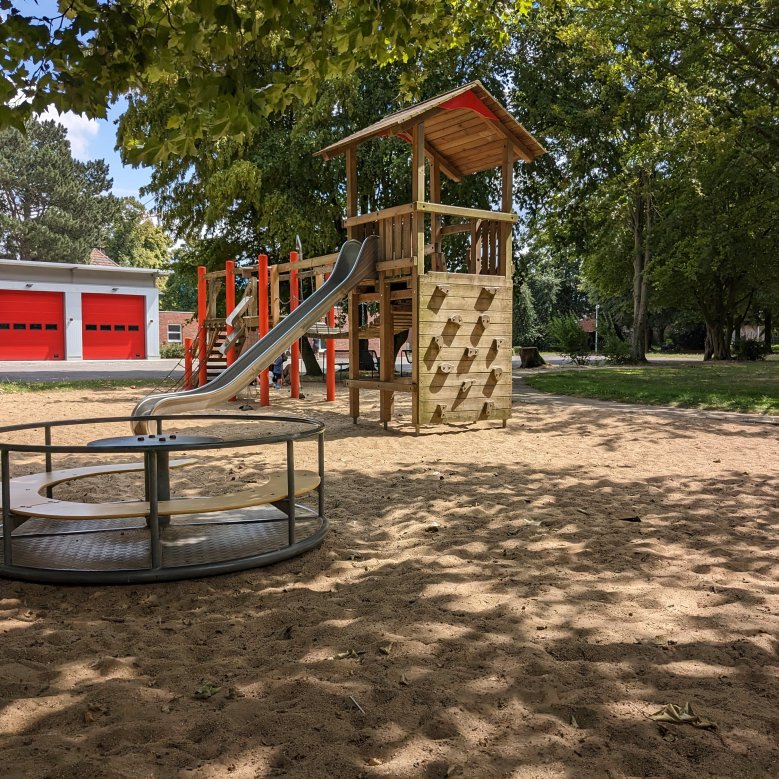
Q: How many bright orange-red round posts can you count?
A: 6